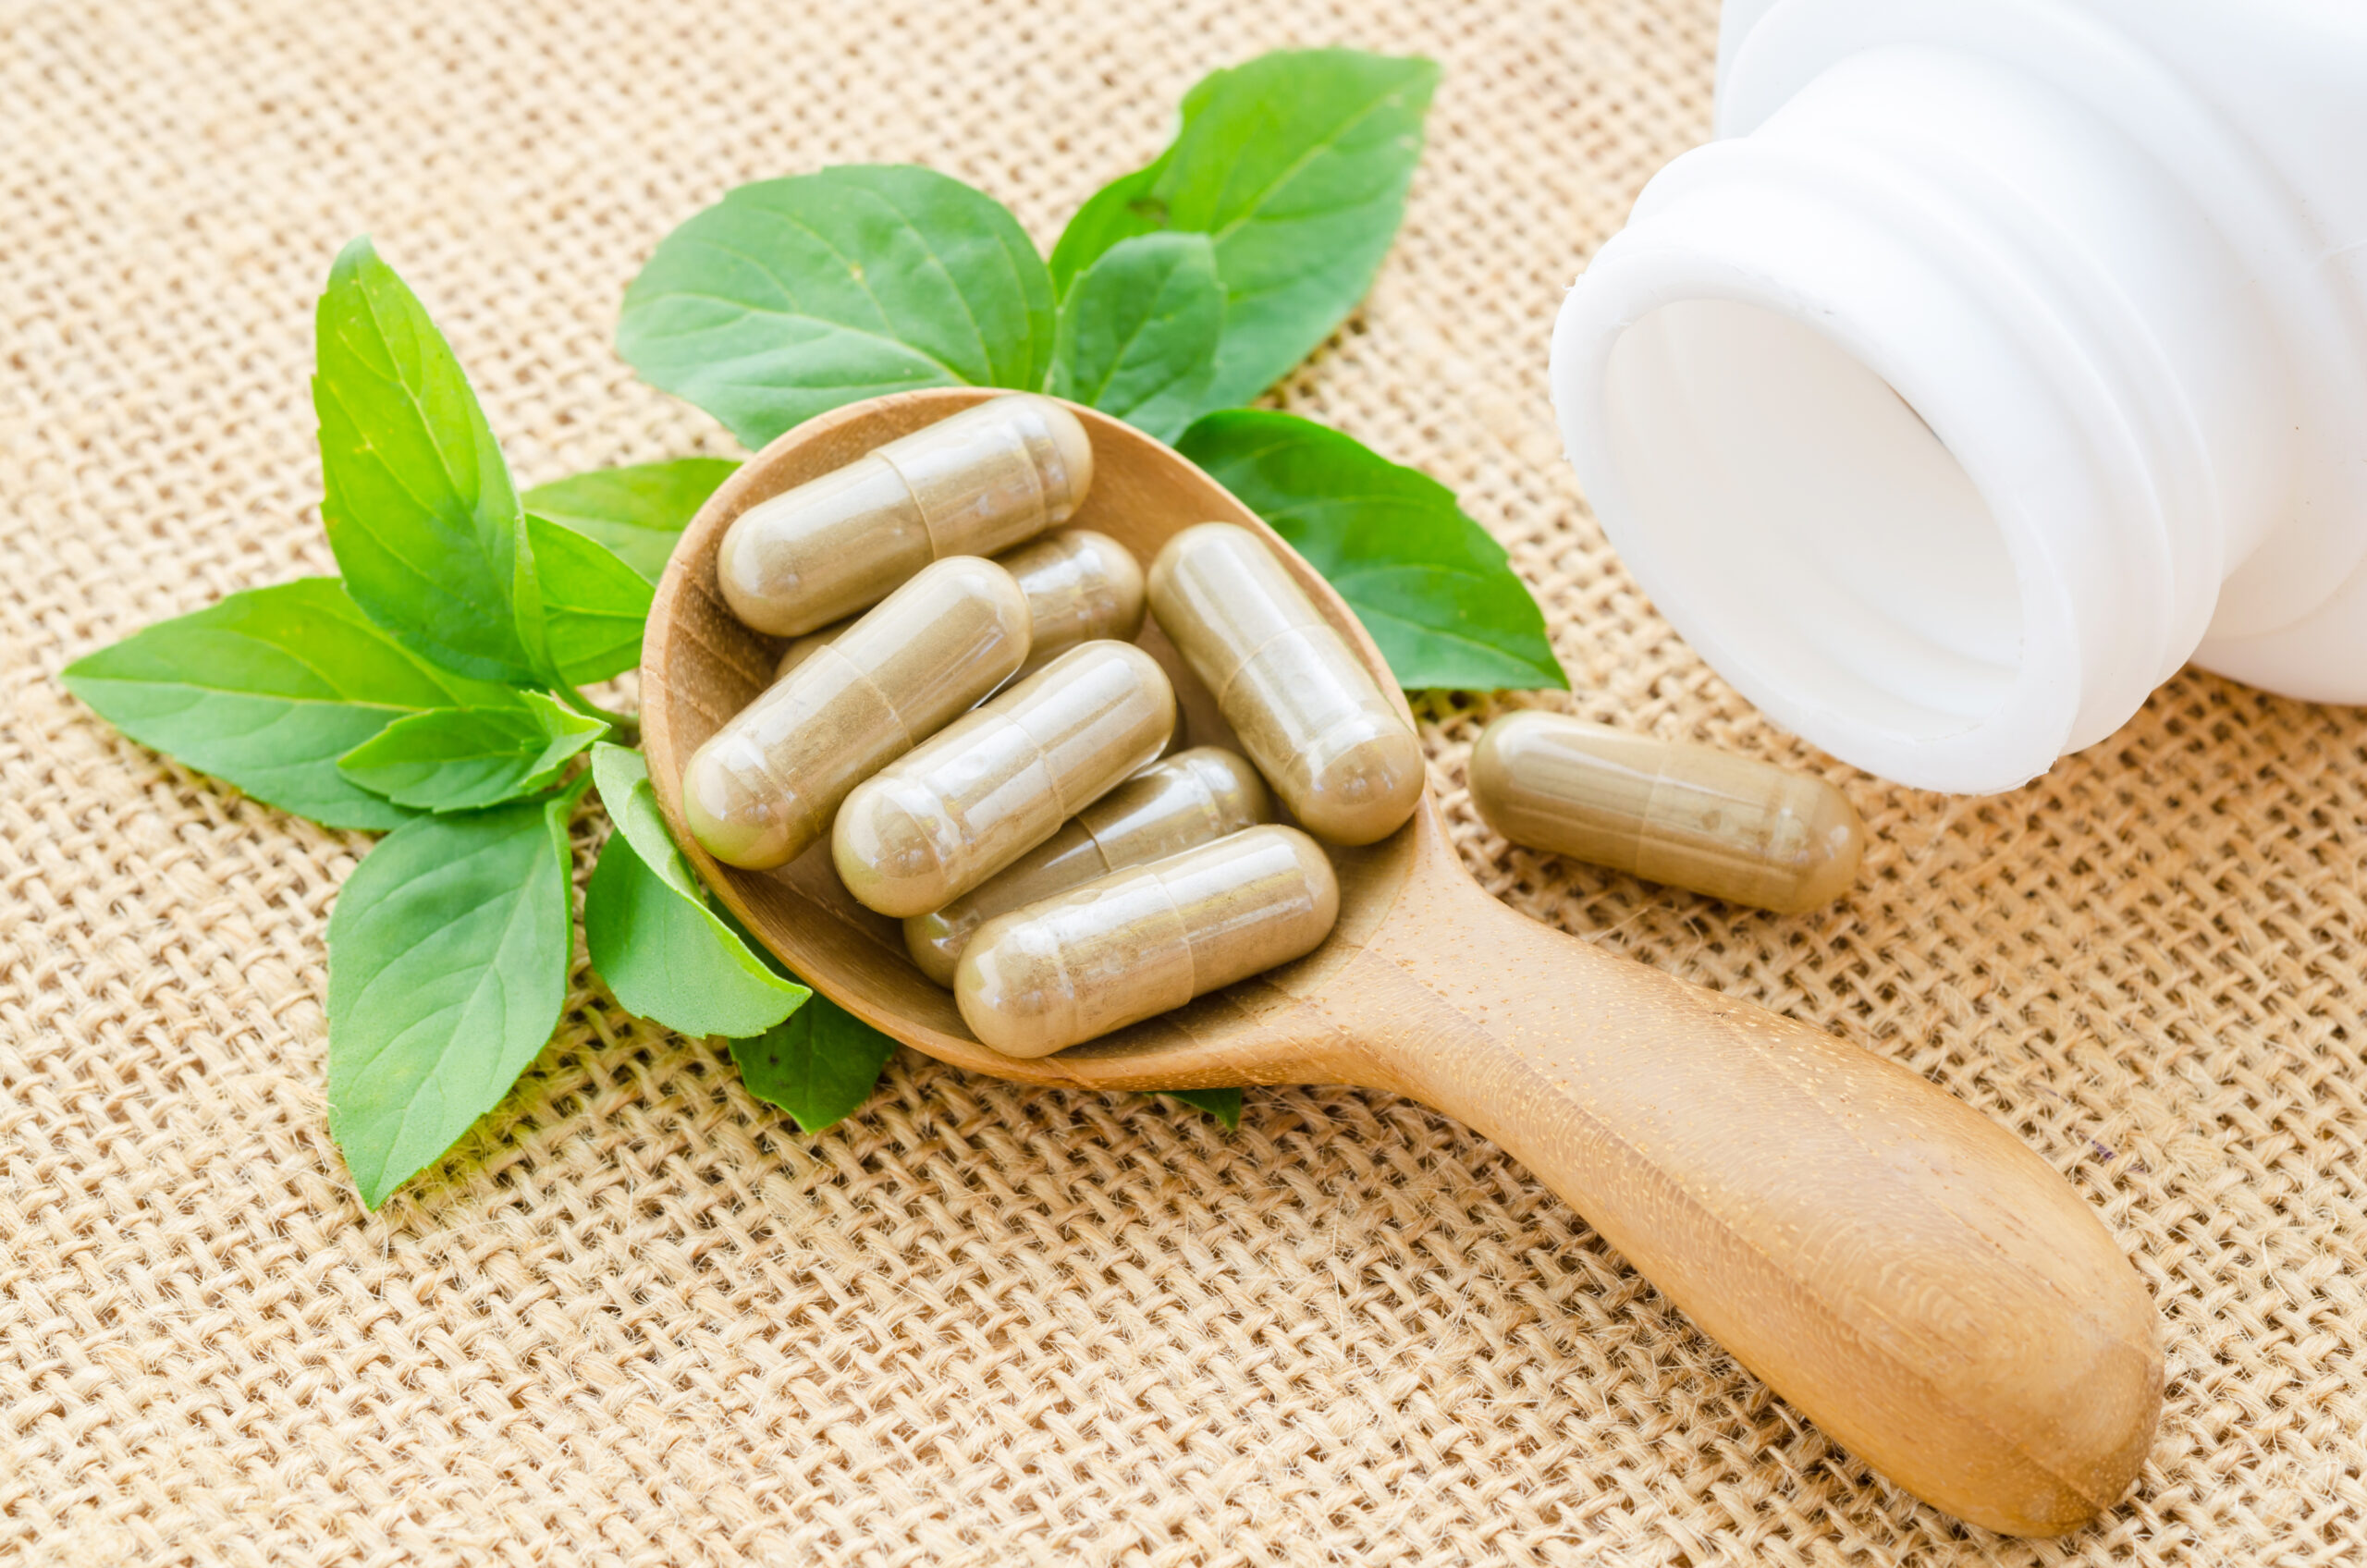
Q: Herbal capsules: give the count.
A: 8